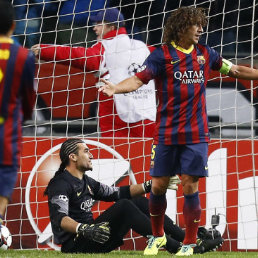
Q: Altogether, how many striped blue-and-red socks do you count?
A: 2